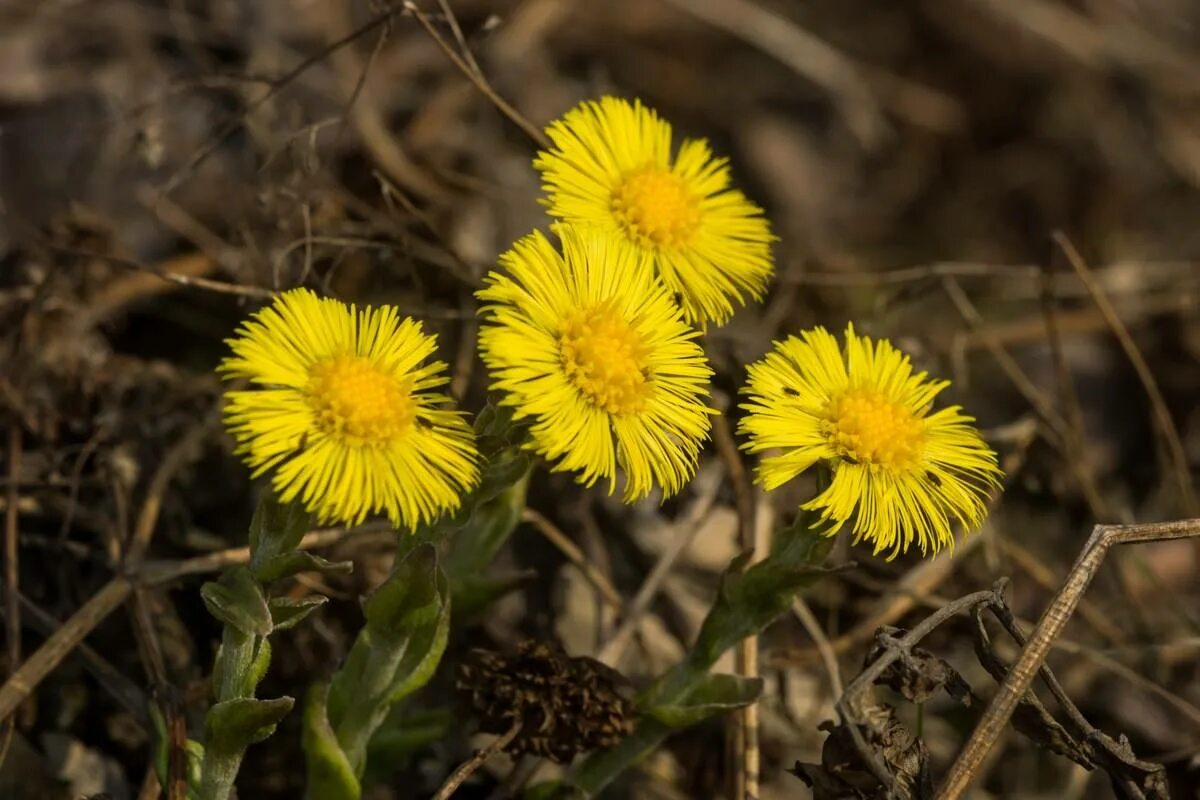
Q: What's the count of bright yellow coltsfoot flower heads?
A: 4